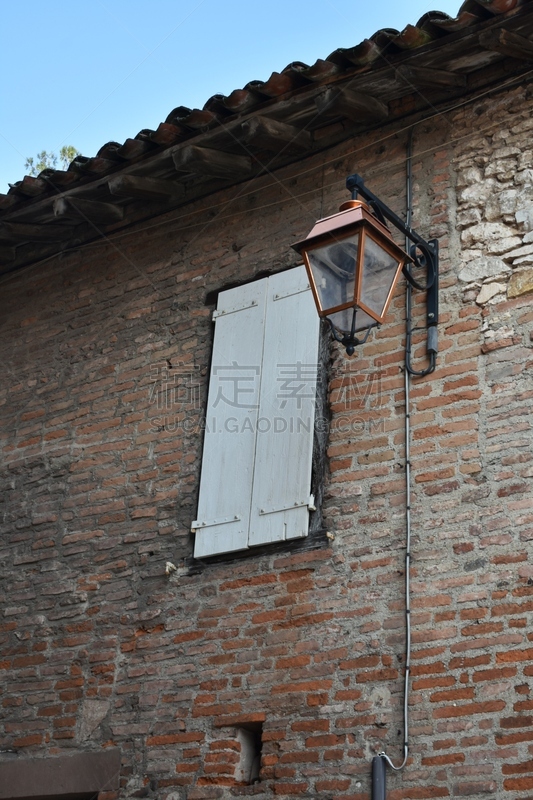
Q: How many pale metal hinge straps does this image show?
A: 4